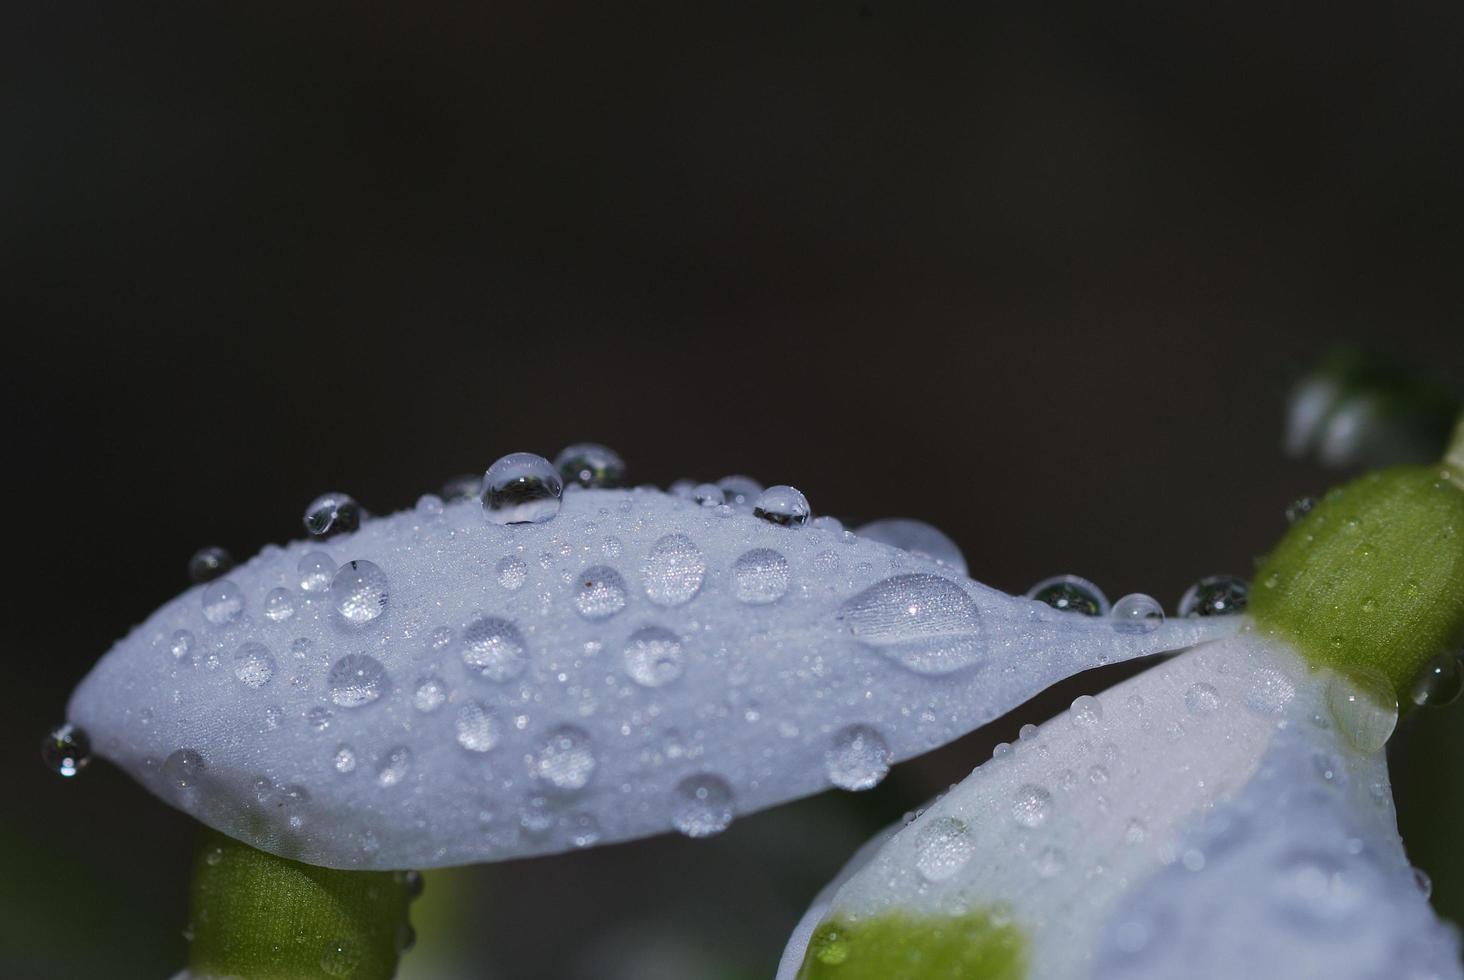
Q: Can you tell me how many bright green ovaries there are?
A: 2